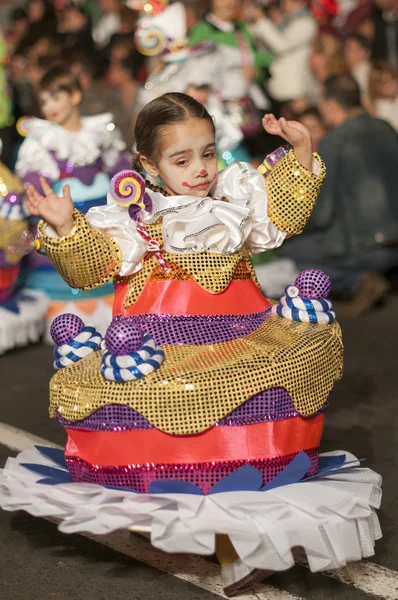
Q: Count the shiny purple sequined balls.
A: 3